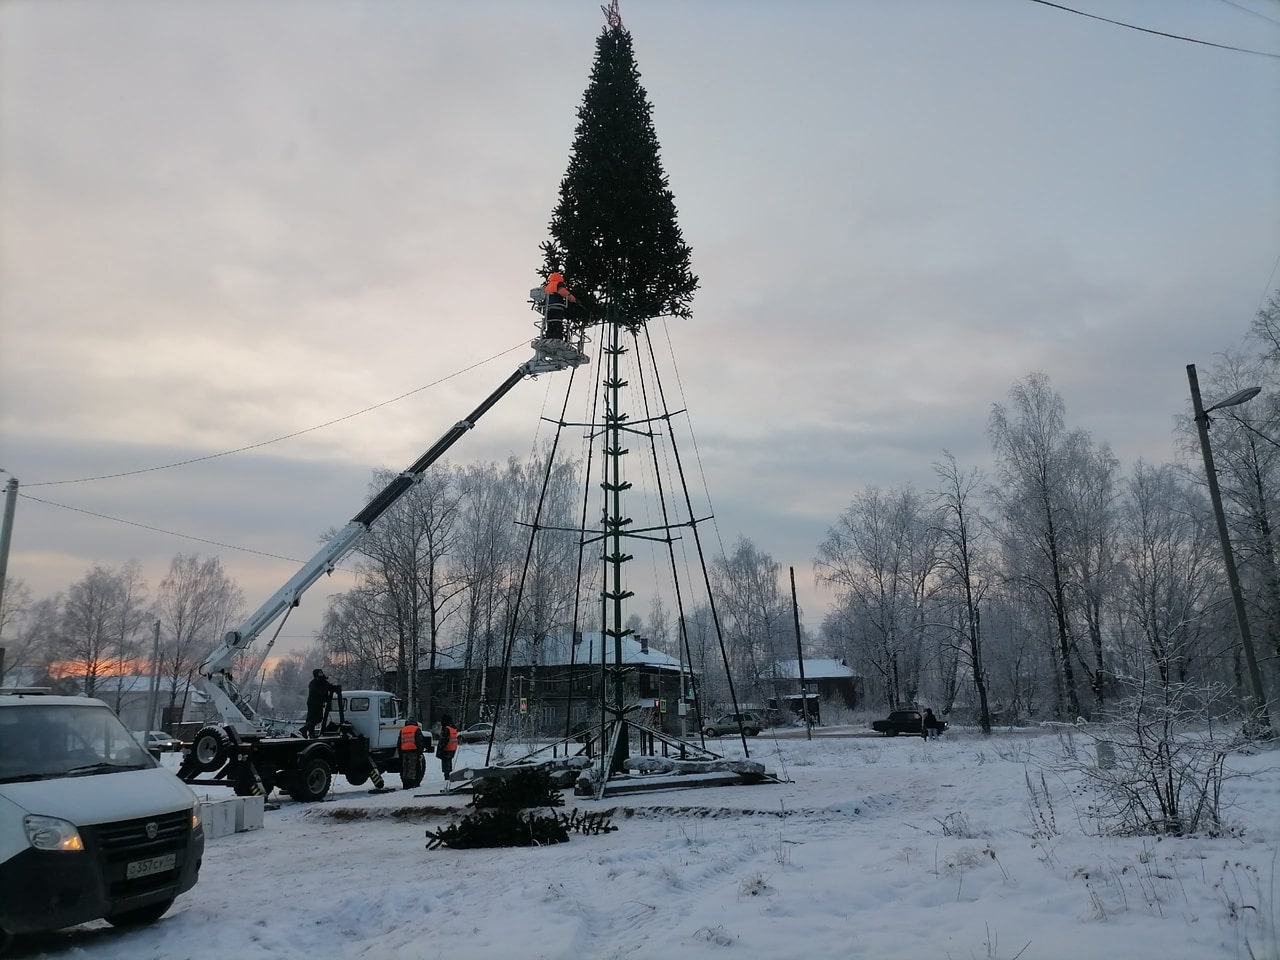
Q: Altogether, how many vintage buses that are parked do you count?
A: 0